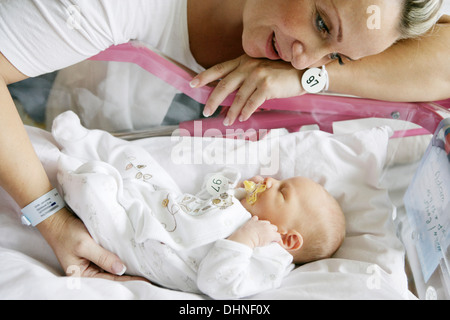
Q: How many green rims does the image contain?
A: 0